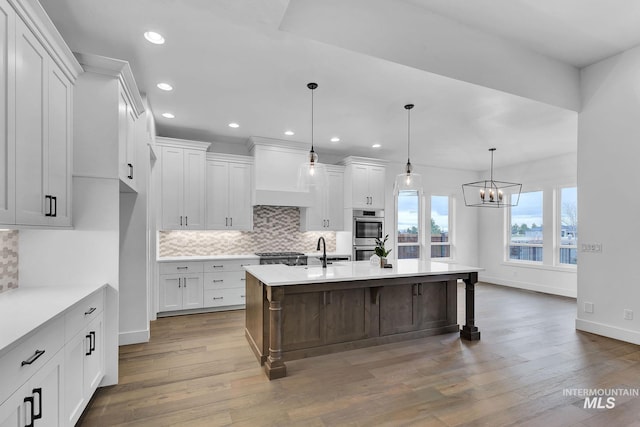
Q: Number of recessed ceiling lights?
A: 7